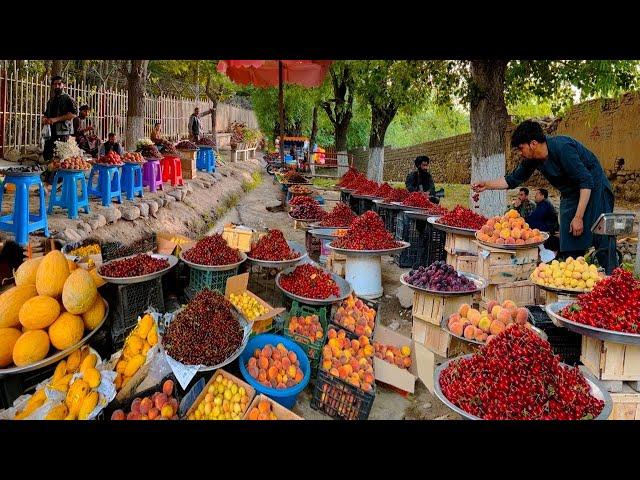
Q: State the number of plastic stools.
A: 7